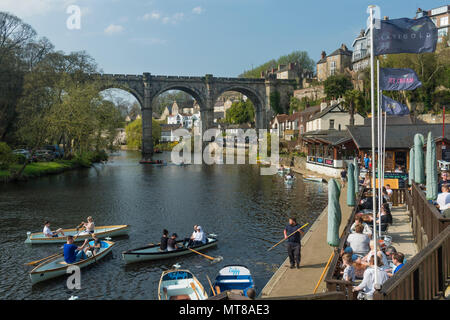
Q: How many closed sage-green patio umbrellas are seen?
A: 6